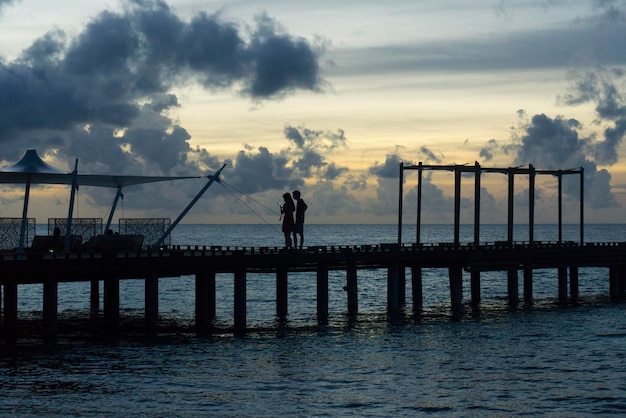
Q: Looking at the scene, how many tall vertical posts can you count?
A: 8